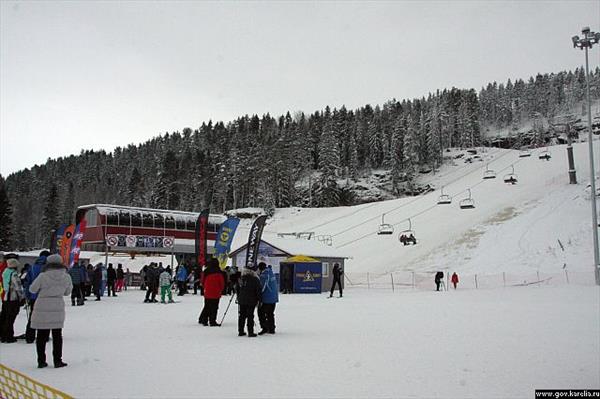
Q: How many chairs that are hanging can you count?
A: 8